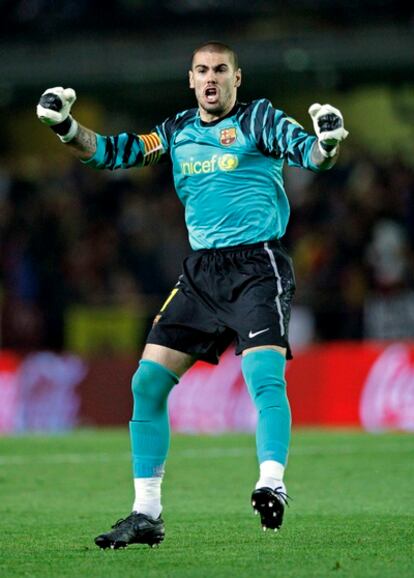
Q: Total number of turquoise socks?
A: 2